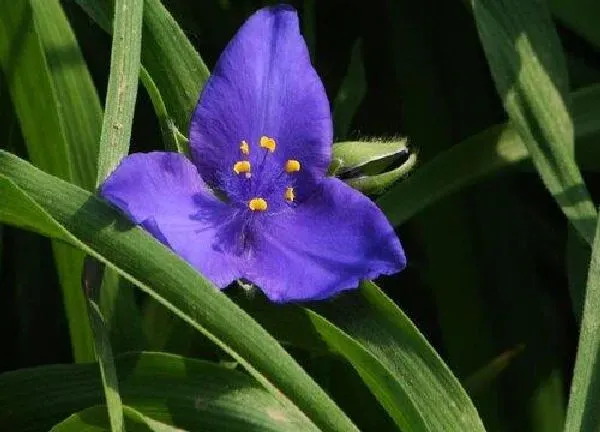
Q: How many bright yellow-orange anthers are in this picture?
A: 6